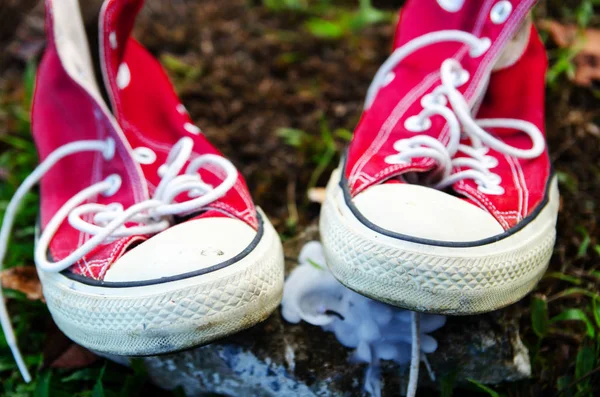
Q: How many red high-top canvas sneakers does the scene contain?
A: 2